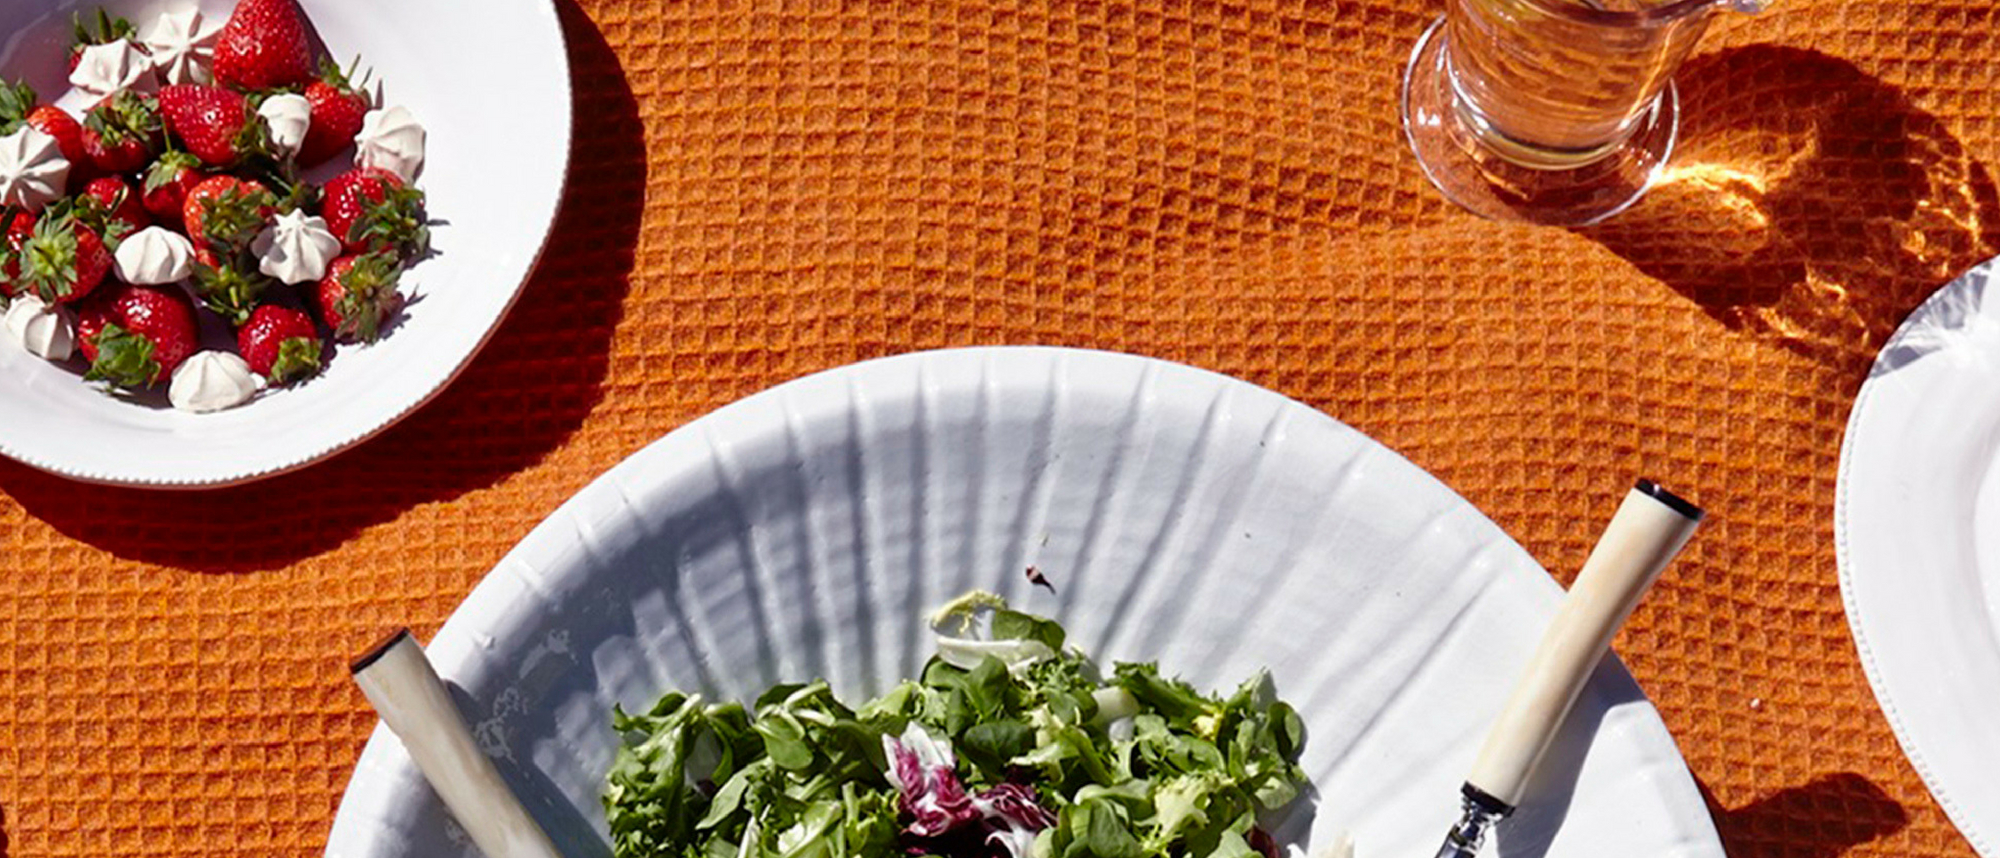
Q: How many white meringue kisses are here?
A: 9